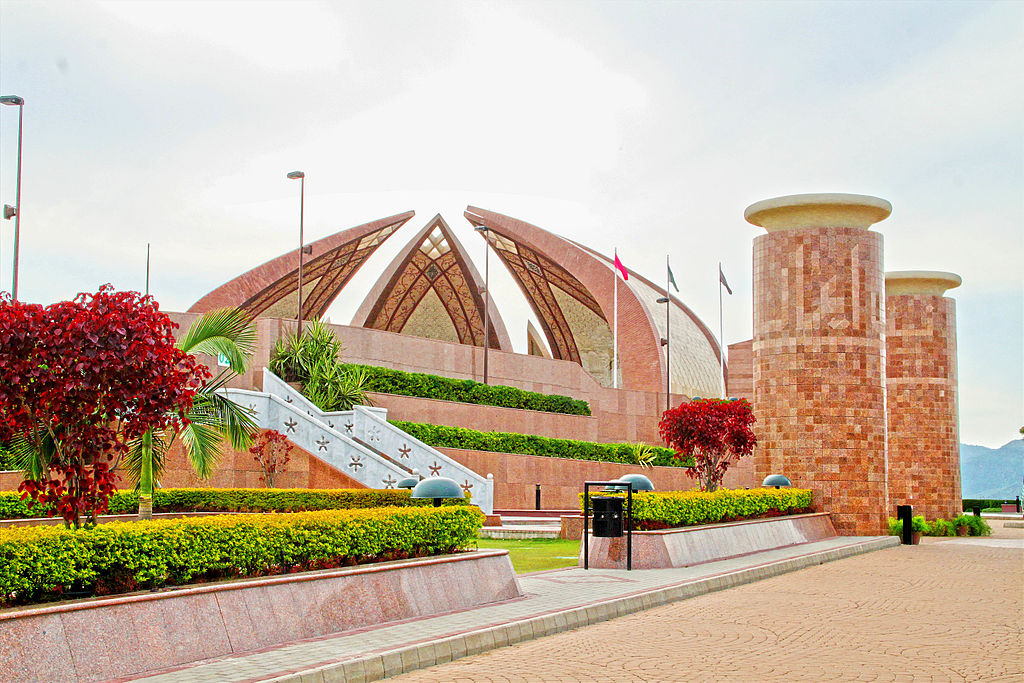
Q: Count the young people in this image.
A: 0